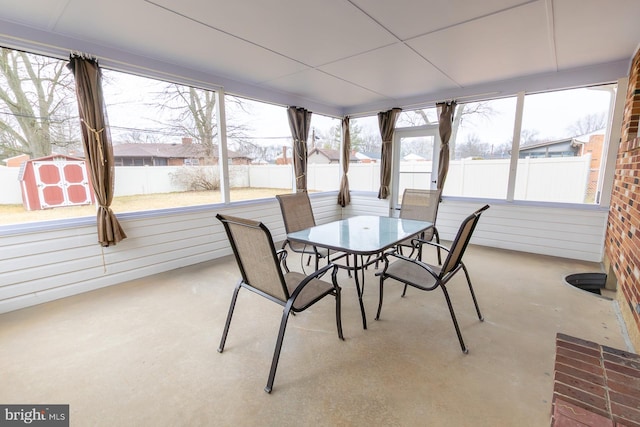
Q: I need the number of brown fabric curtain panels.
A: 5